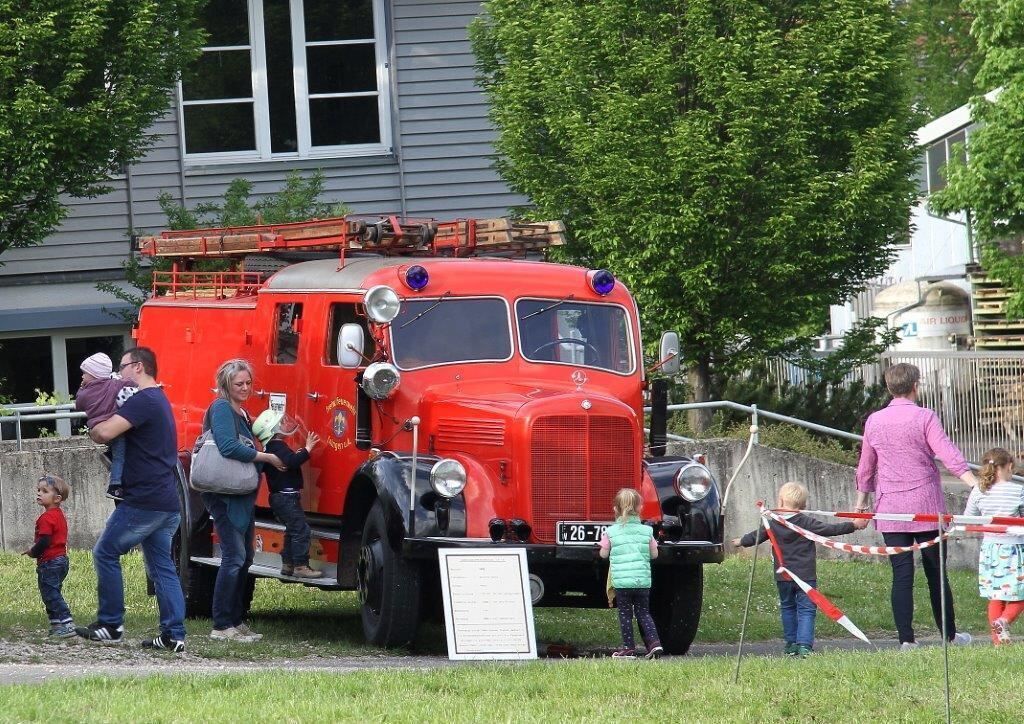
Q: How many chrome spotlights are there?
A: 2